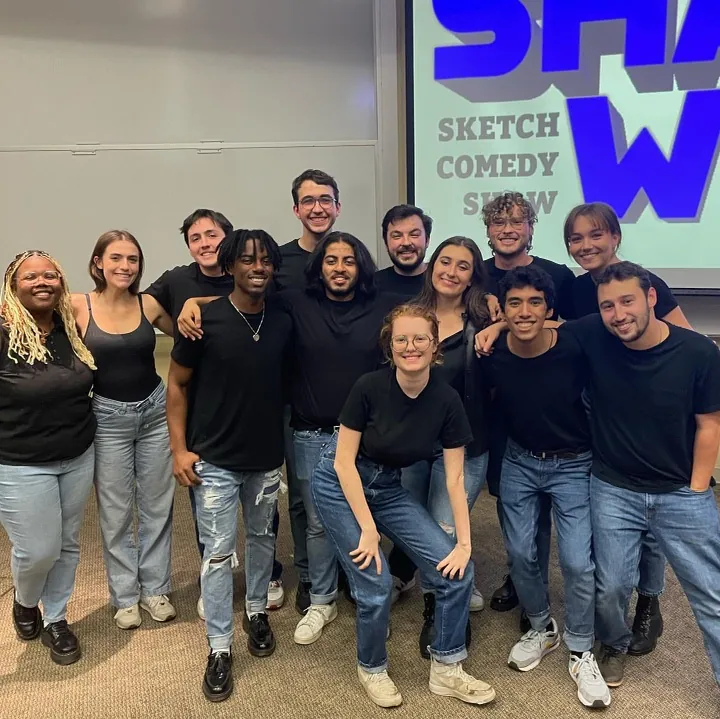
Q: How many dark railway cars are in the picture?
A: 0